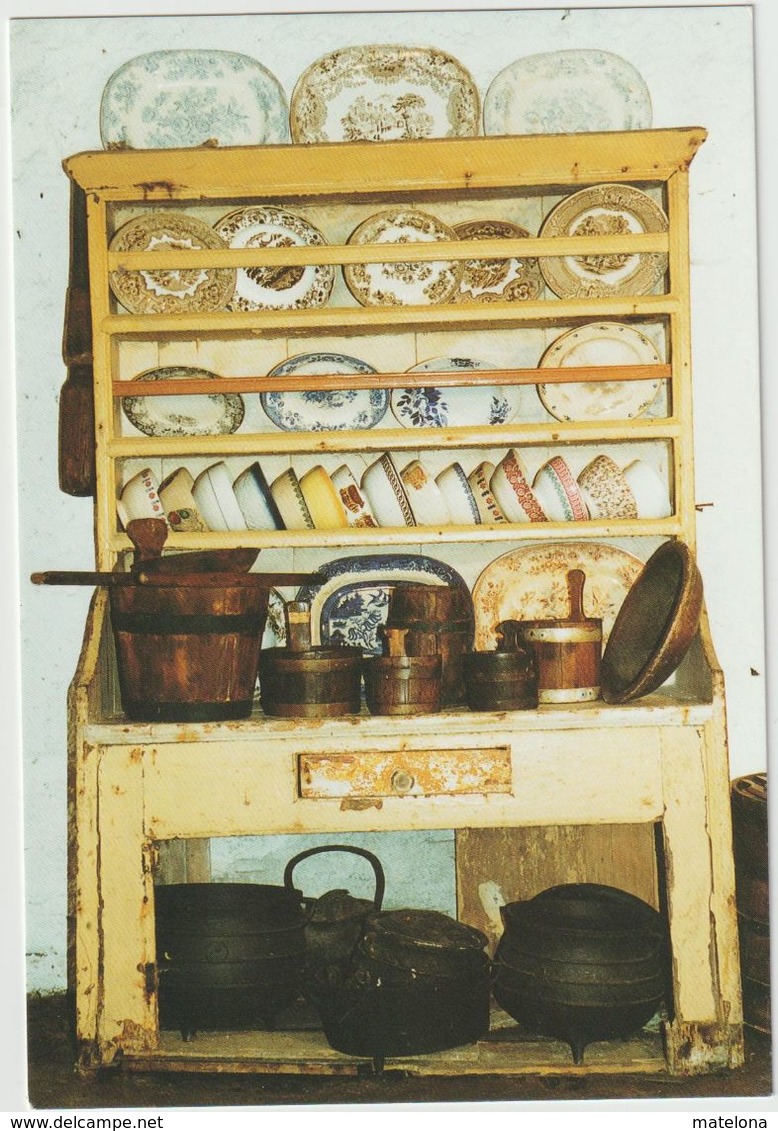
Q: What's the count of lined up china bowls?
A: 15